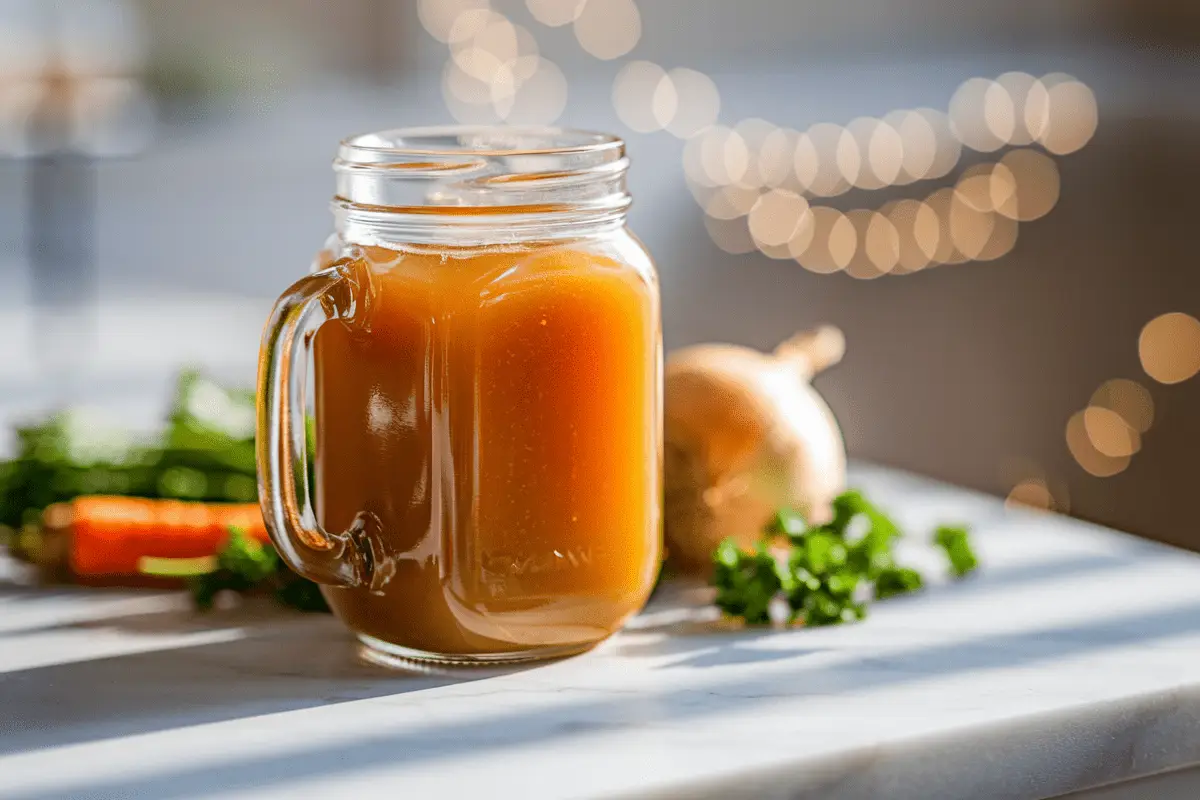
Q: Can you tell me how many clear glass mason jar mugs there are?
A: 1